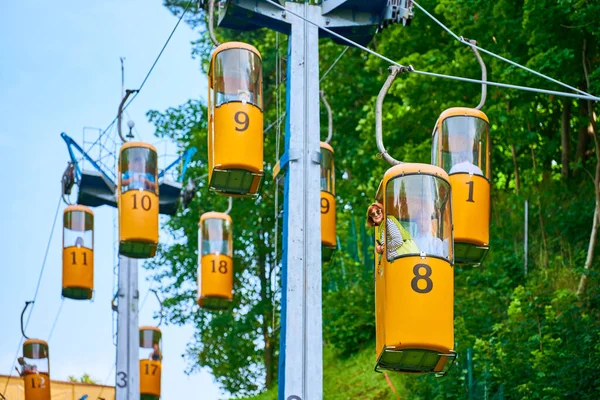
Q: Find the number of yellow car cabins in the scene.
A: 9